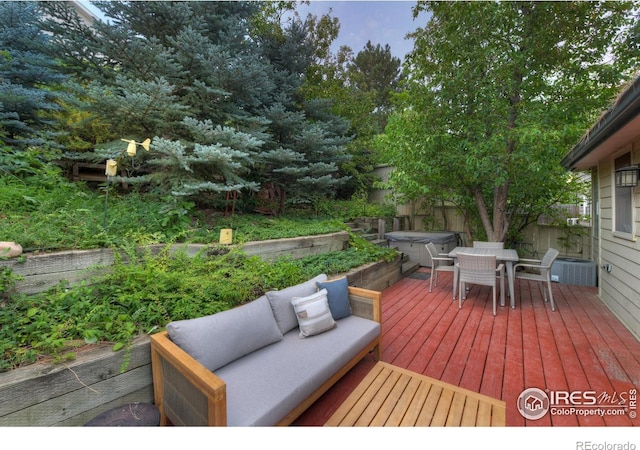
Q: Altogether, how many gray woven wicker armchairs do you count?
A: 4